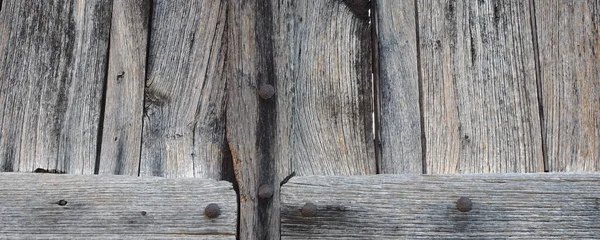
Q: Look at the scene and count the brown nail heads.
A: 5